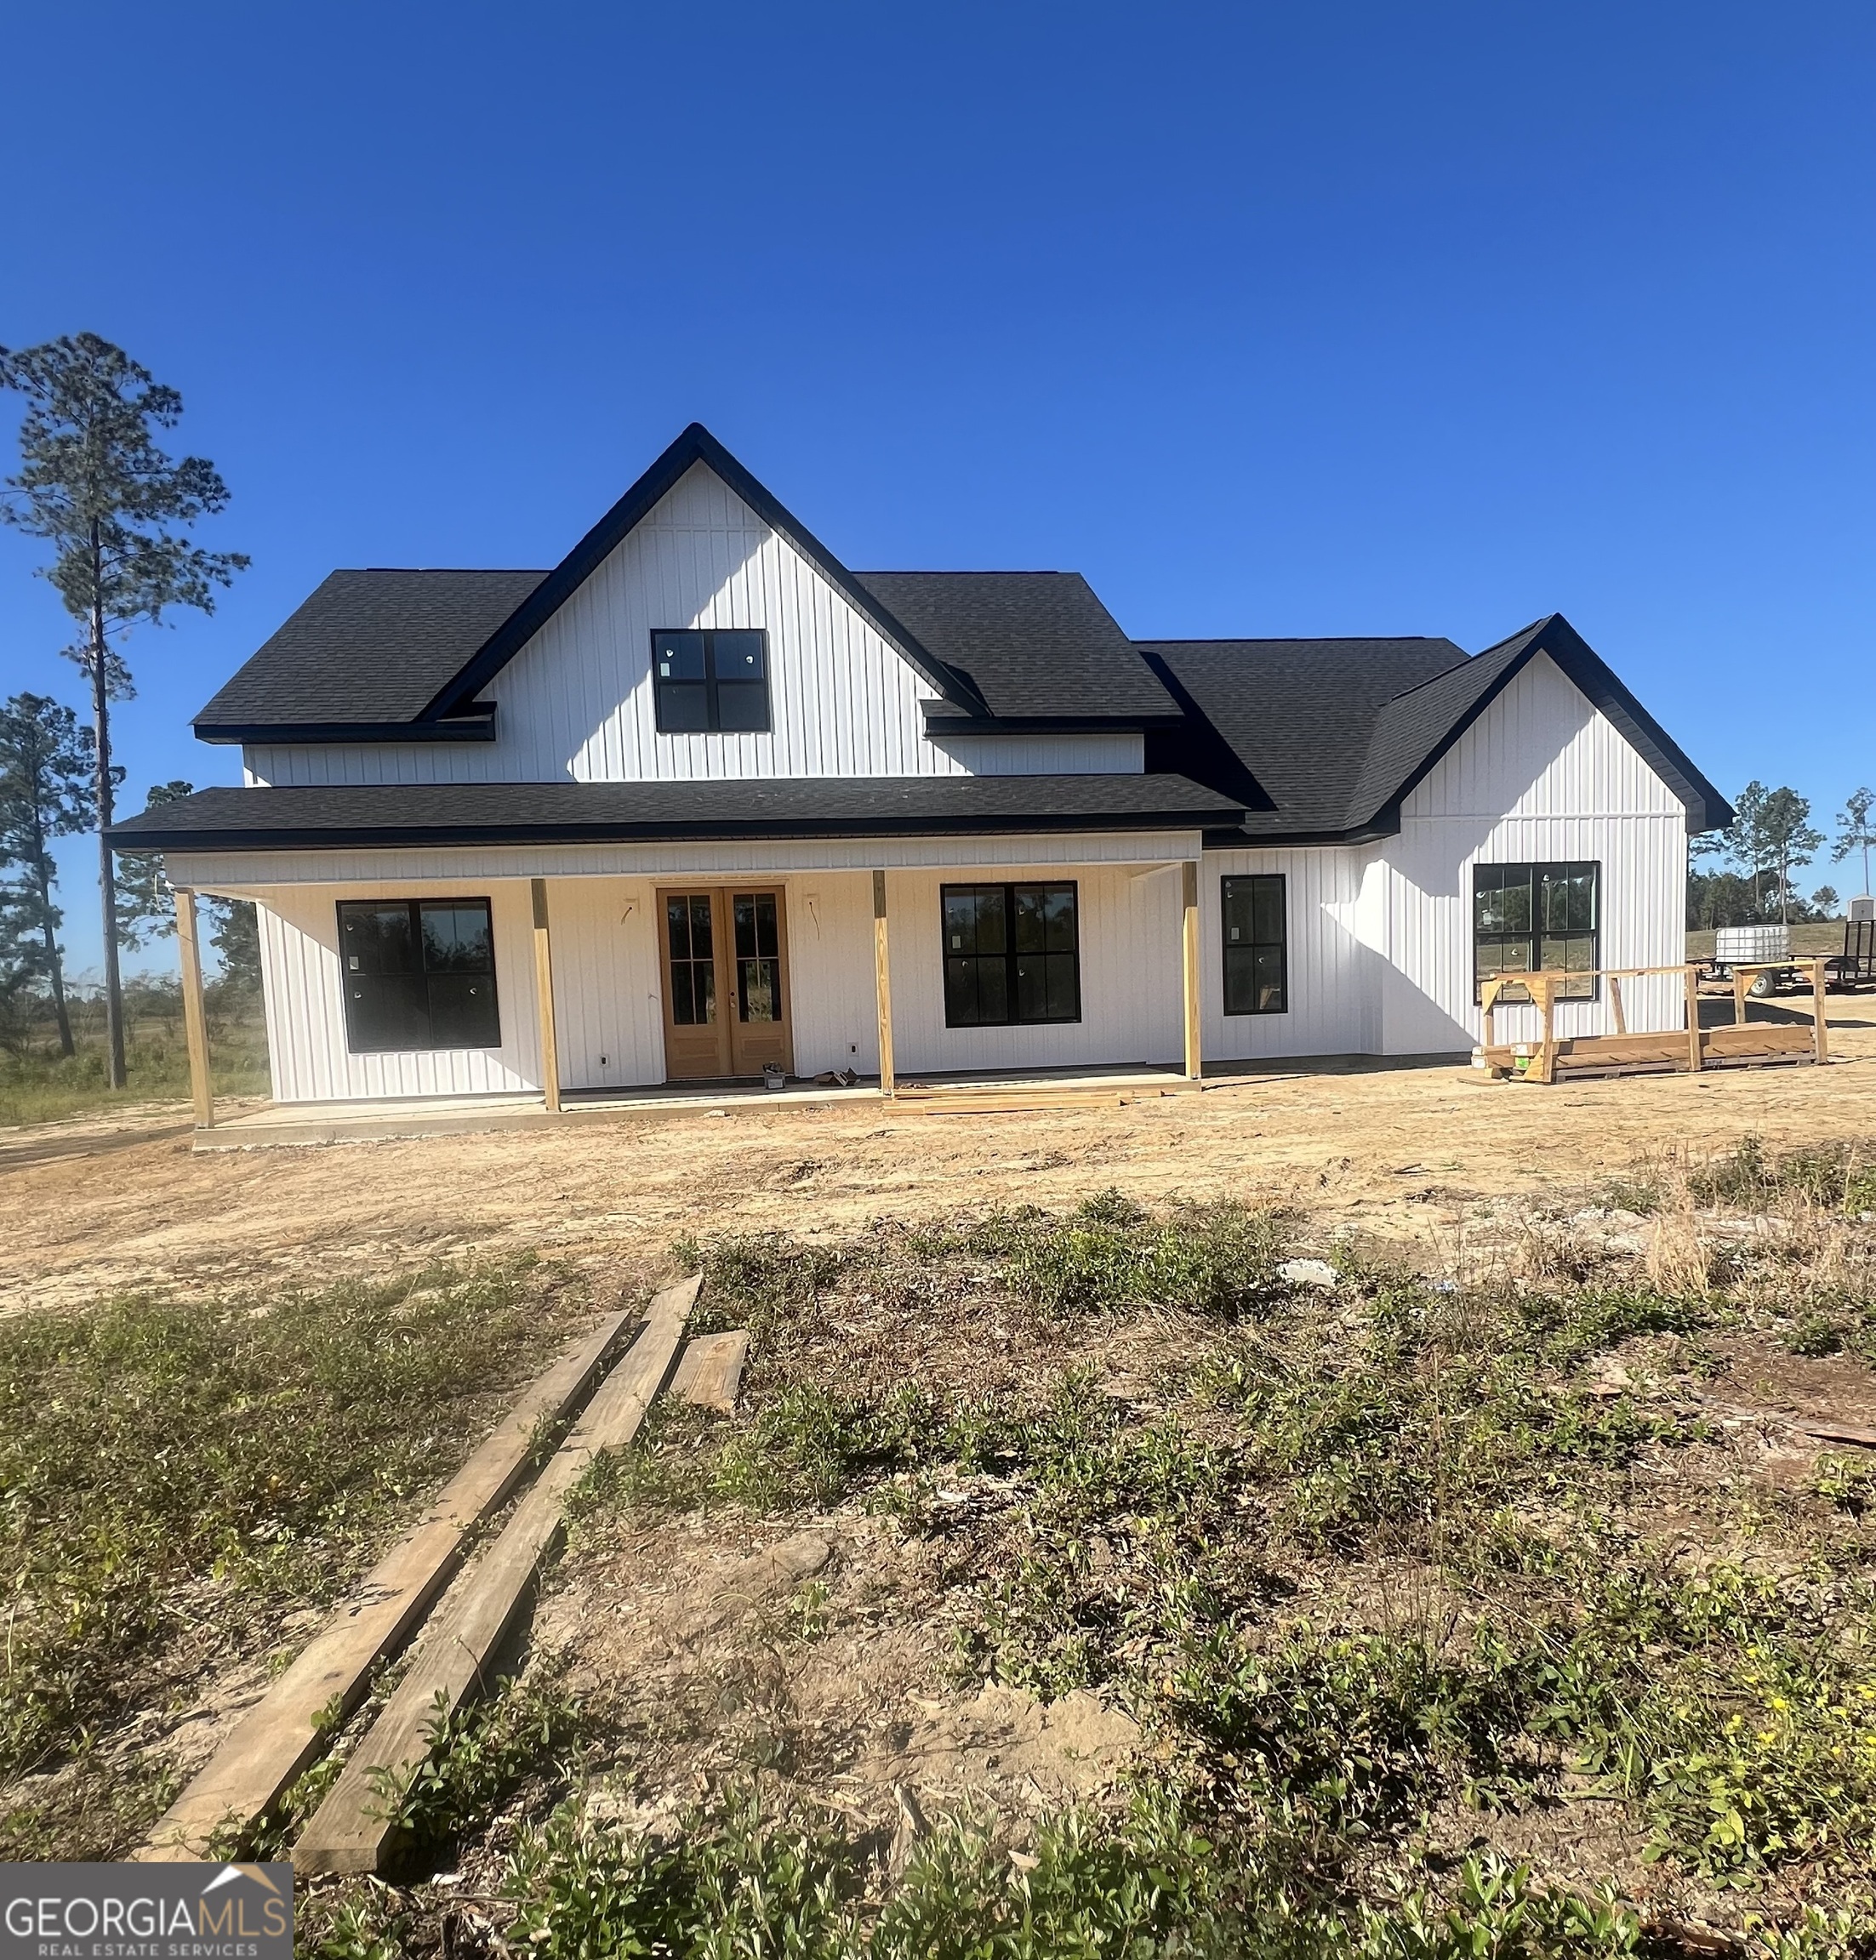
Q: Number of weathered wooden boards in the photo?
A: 3